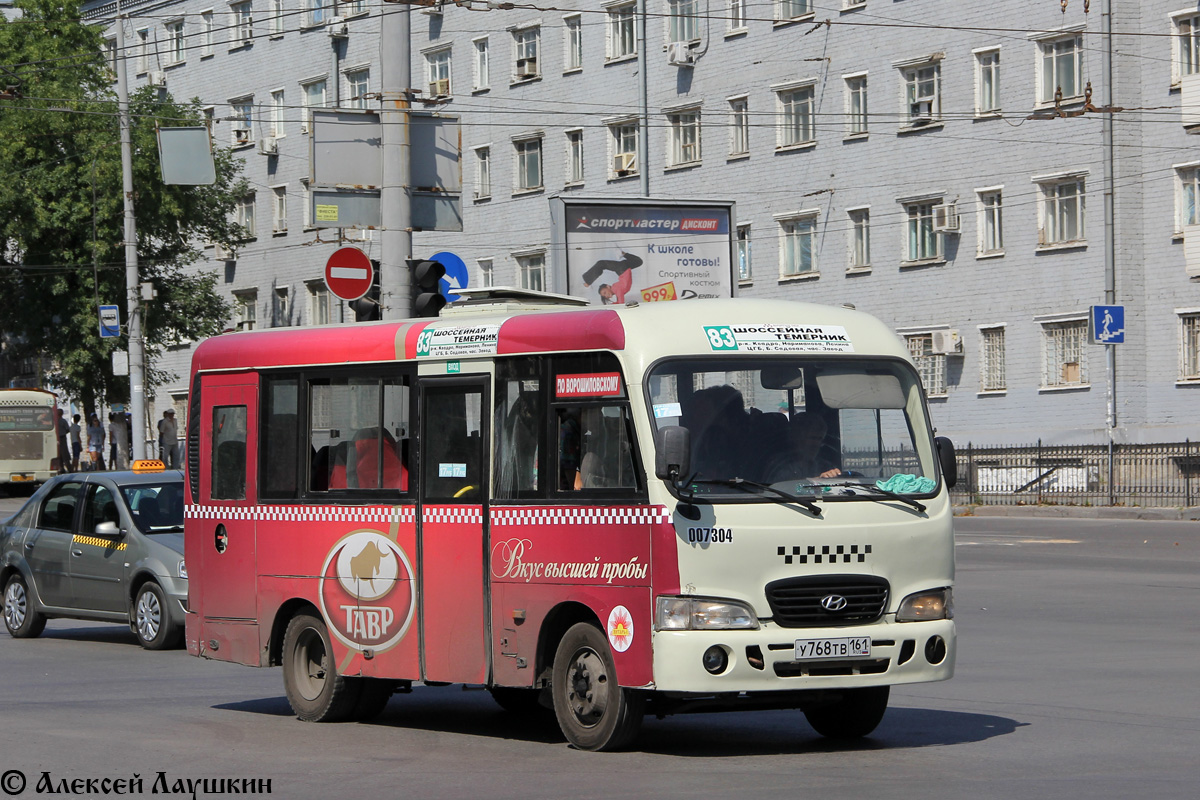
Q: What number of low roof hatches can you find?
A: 1